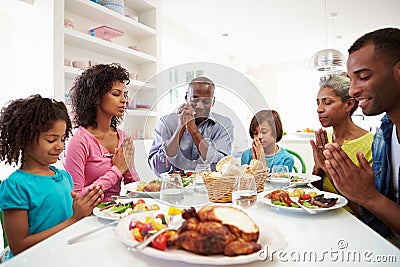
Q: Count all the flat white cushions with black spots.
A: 0